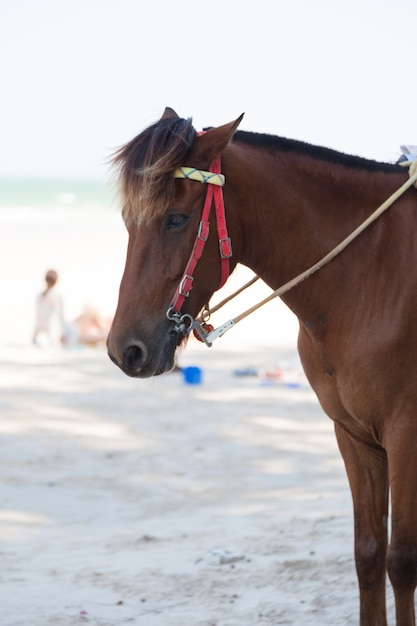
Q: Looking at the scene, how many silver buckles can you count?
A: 3